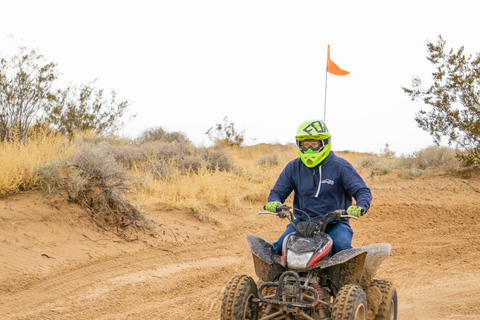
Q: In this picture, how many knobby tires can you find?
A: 3